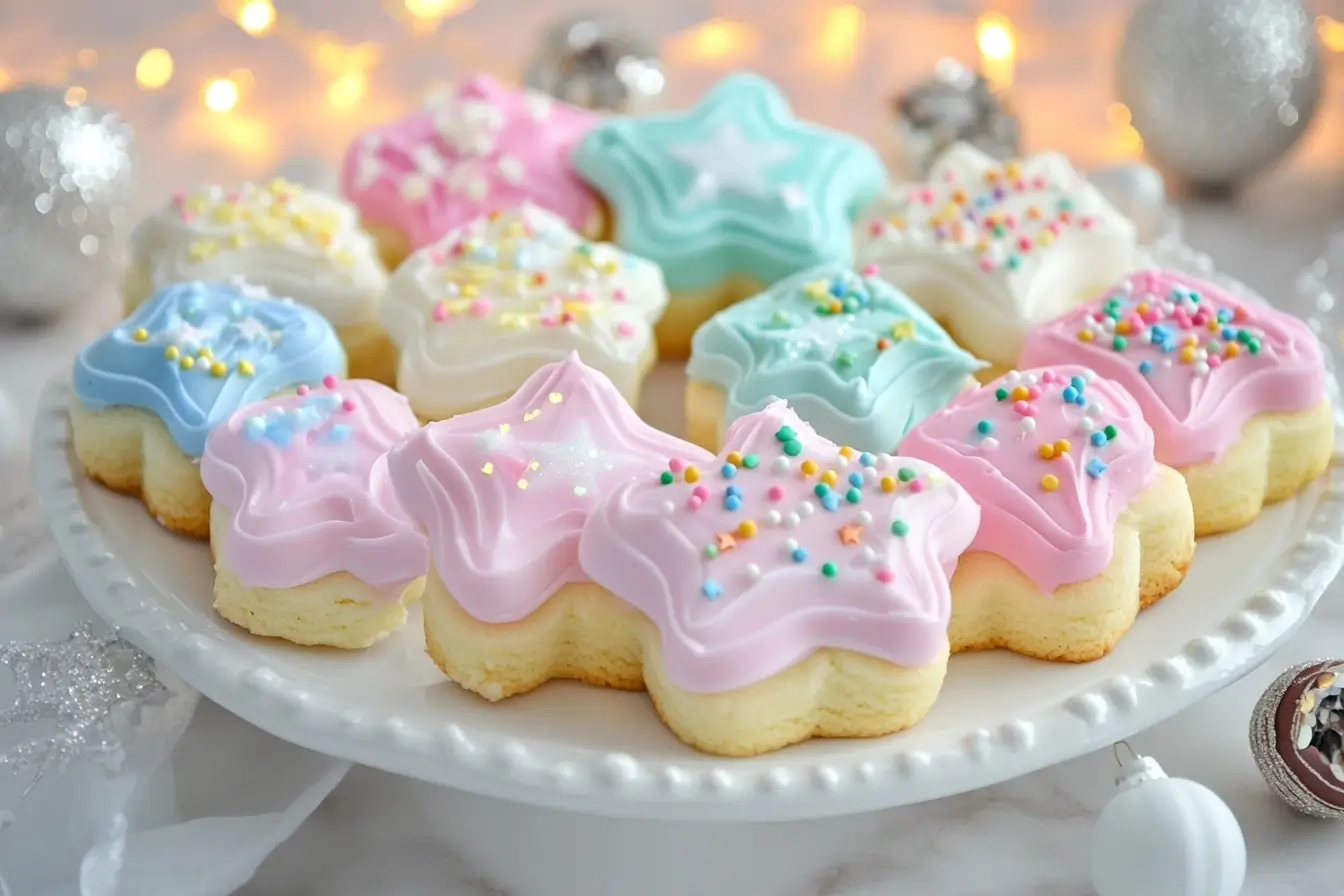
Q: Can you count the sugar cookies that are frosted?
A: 12